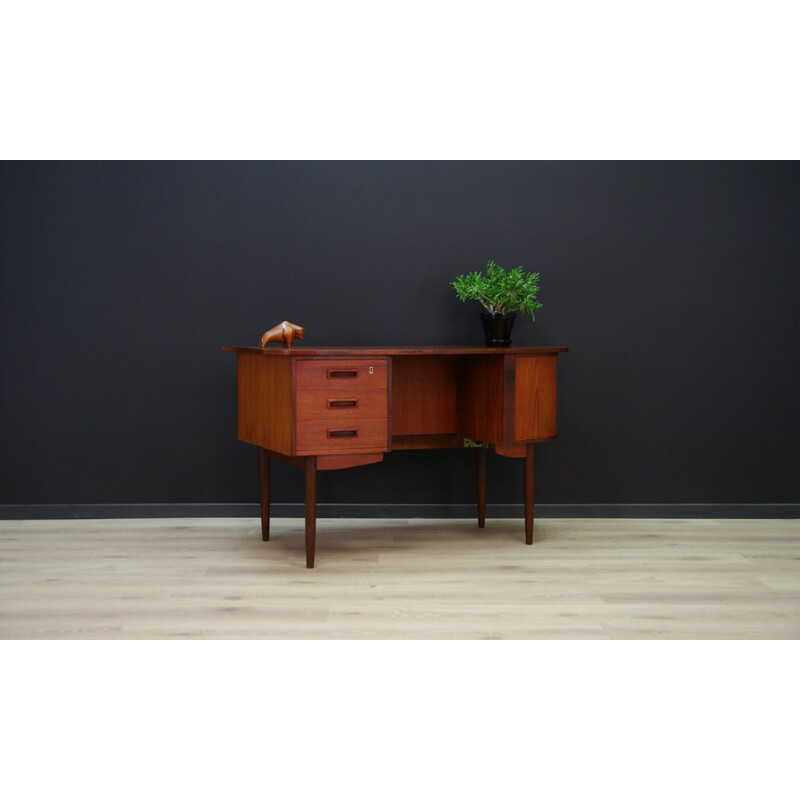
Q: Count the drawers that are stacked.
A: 3